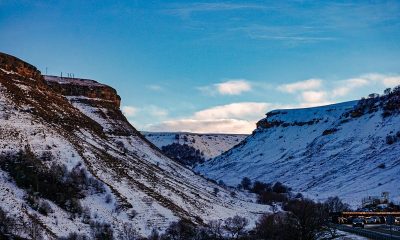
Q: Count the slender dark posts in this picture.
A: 5